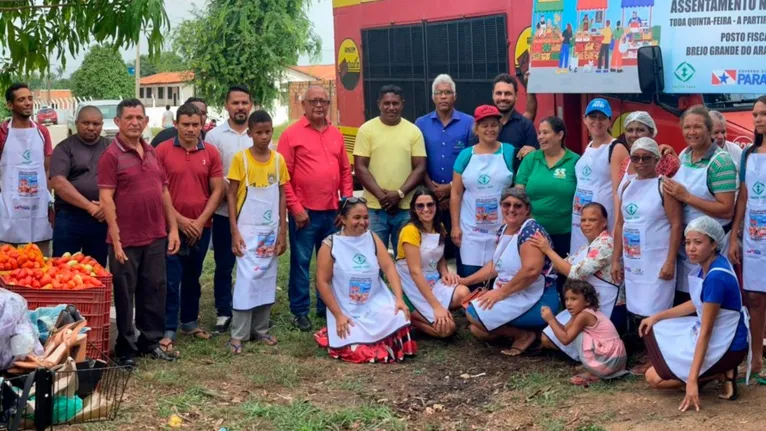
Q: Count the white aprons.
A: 13